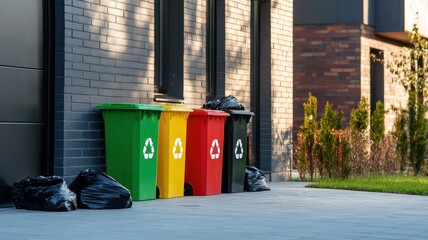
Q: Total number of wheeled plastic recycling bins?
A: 4